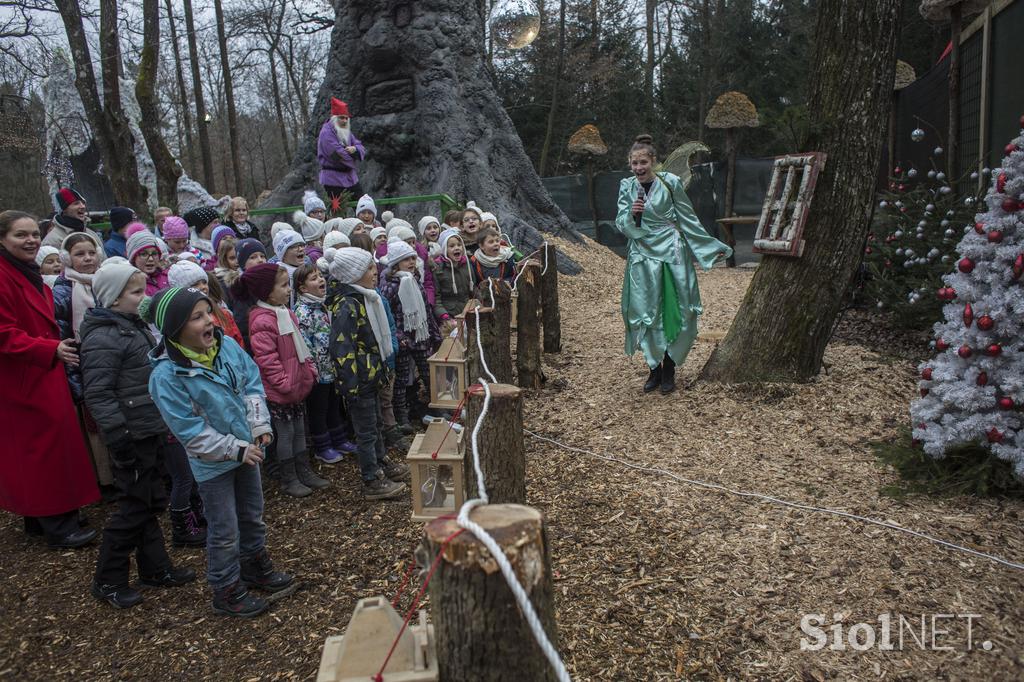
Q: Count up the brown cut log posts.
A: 6